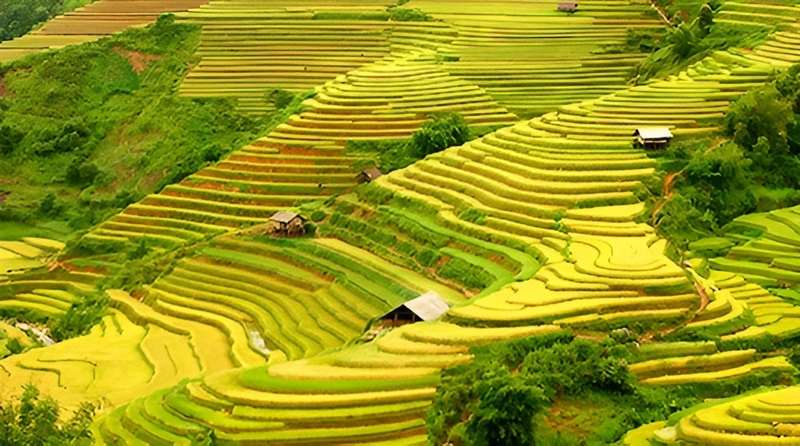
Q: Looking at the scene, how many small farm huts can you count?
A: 5